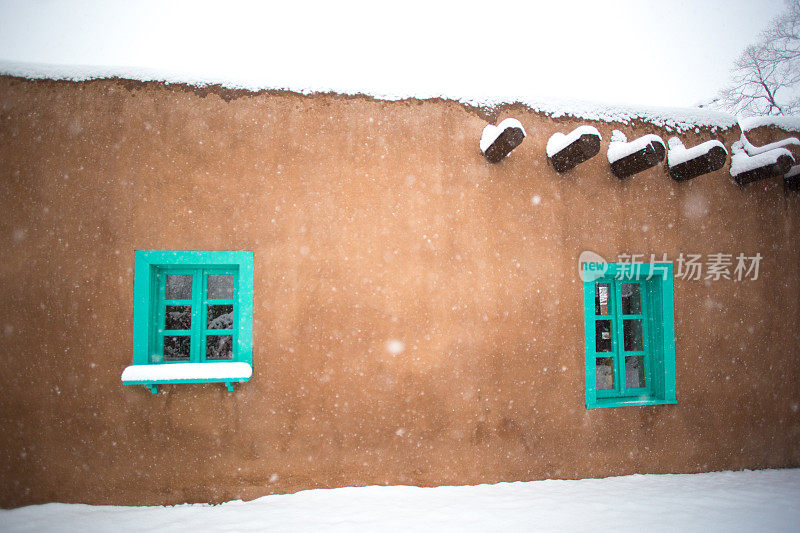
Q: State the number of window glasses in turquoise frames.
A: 12